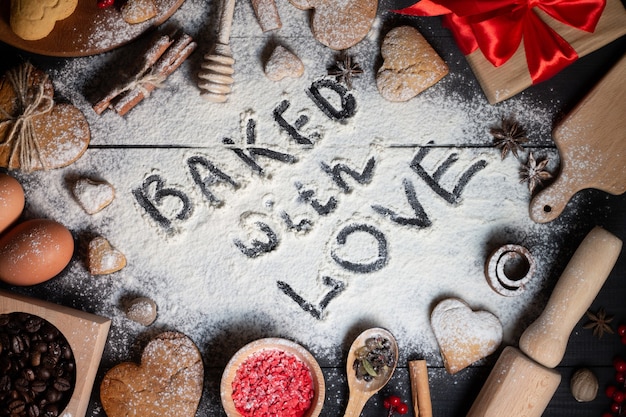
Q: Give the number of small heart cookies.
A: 3